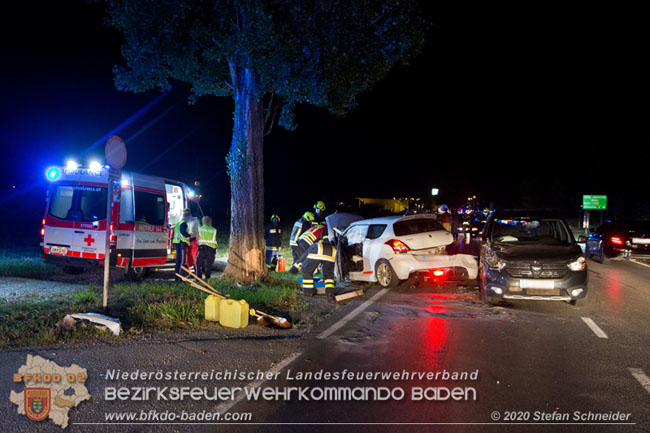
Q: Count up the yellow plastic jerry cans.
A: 2